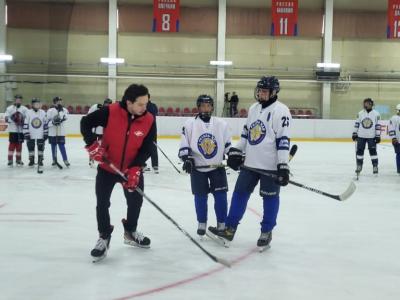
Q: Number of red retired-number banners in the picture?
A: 3